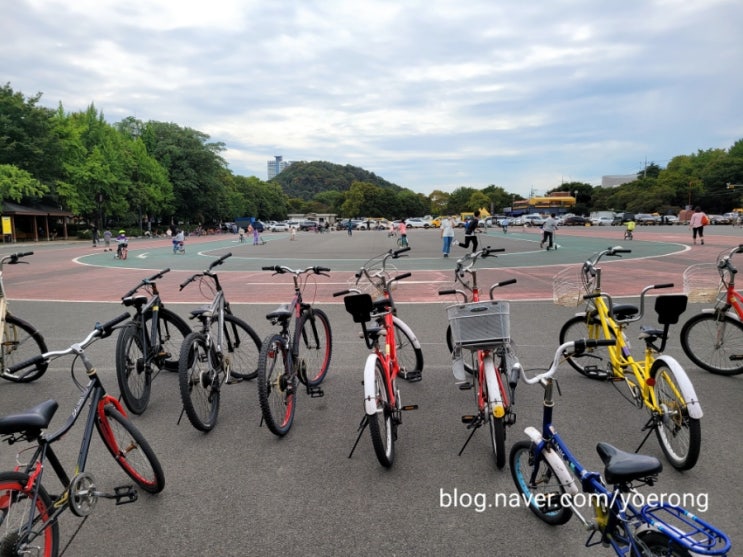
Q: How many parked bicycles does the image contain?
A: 10